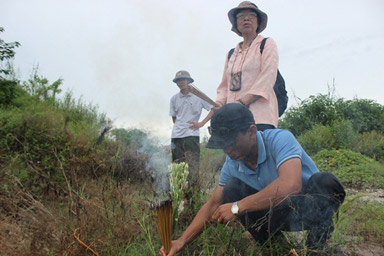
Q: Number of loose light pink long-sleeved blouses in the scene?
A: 1